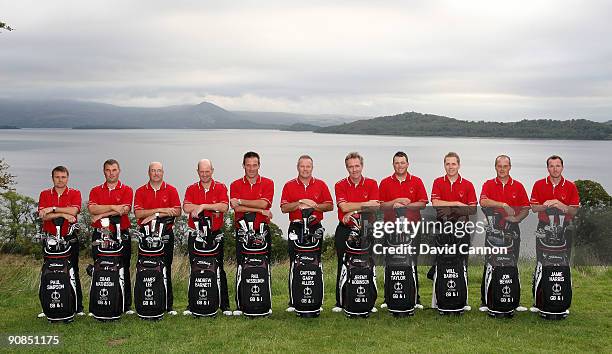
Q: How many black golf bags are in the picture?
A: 11